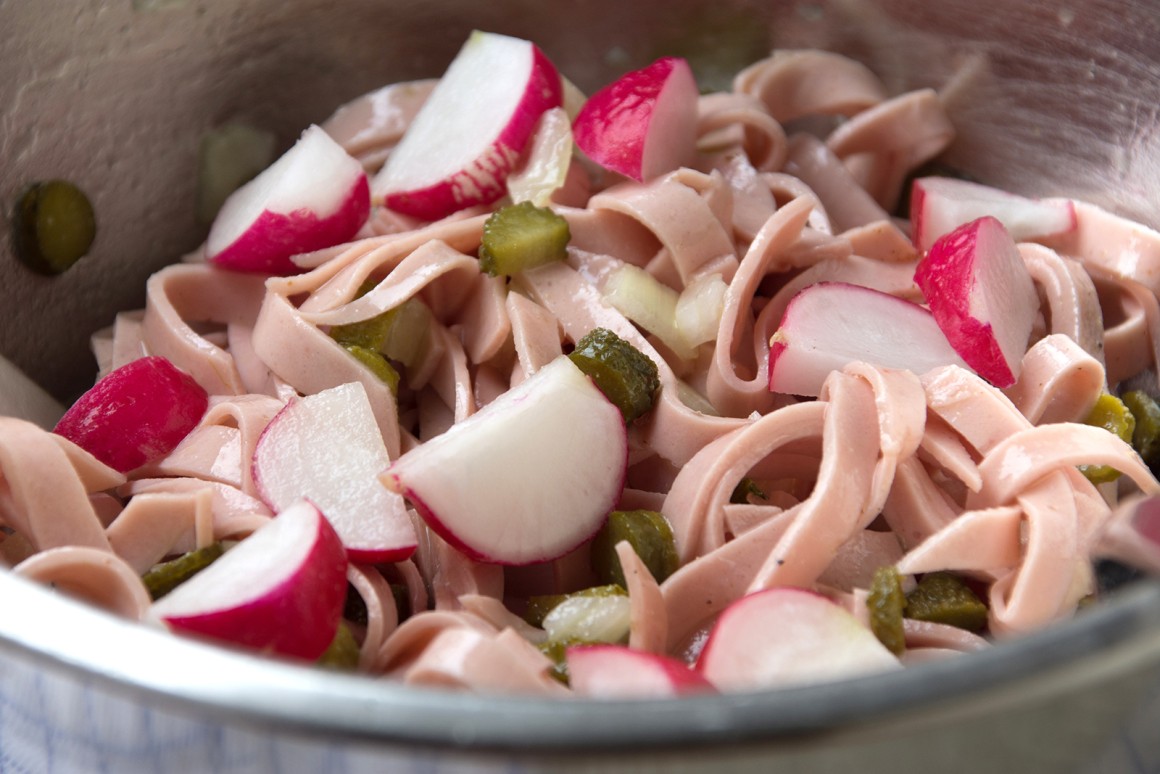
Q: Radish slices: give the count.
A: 12